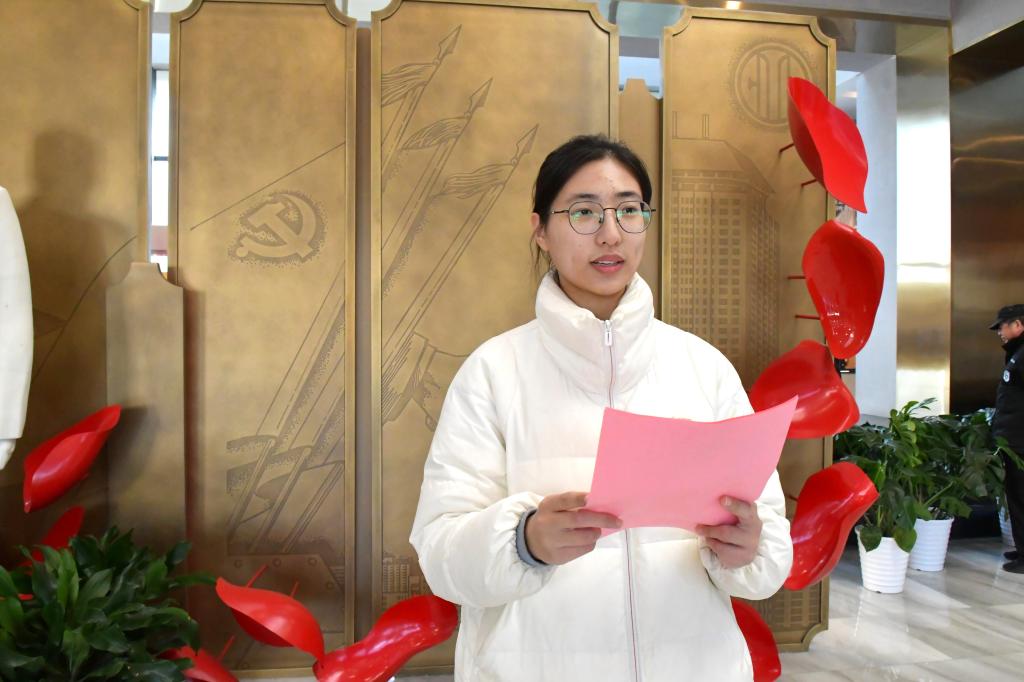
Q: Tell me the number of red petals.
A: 10